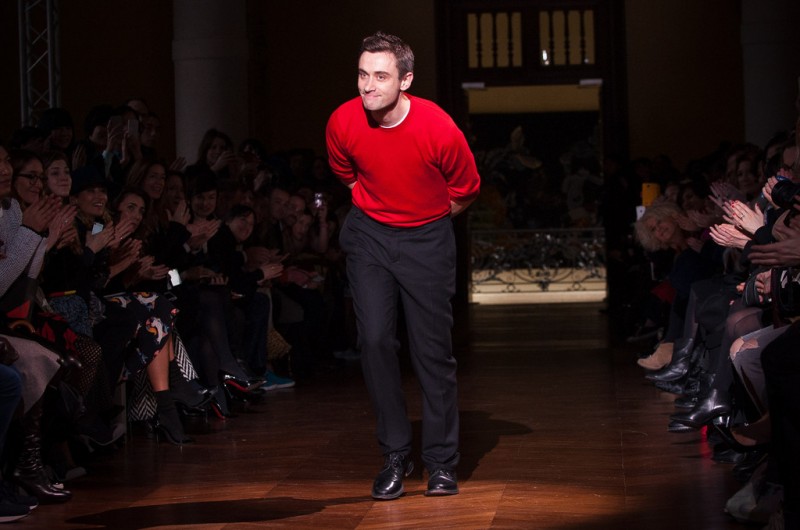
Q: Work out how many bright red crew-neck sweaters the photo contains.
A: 1